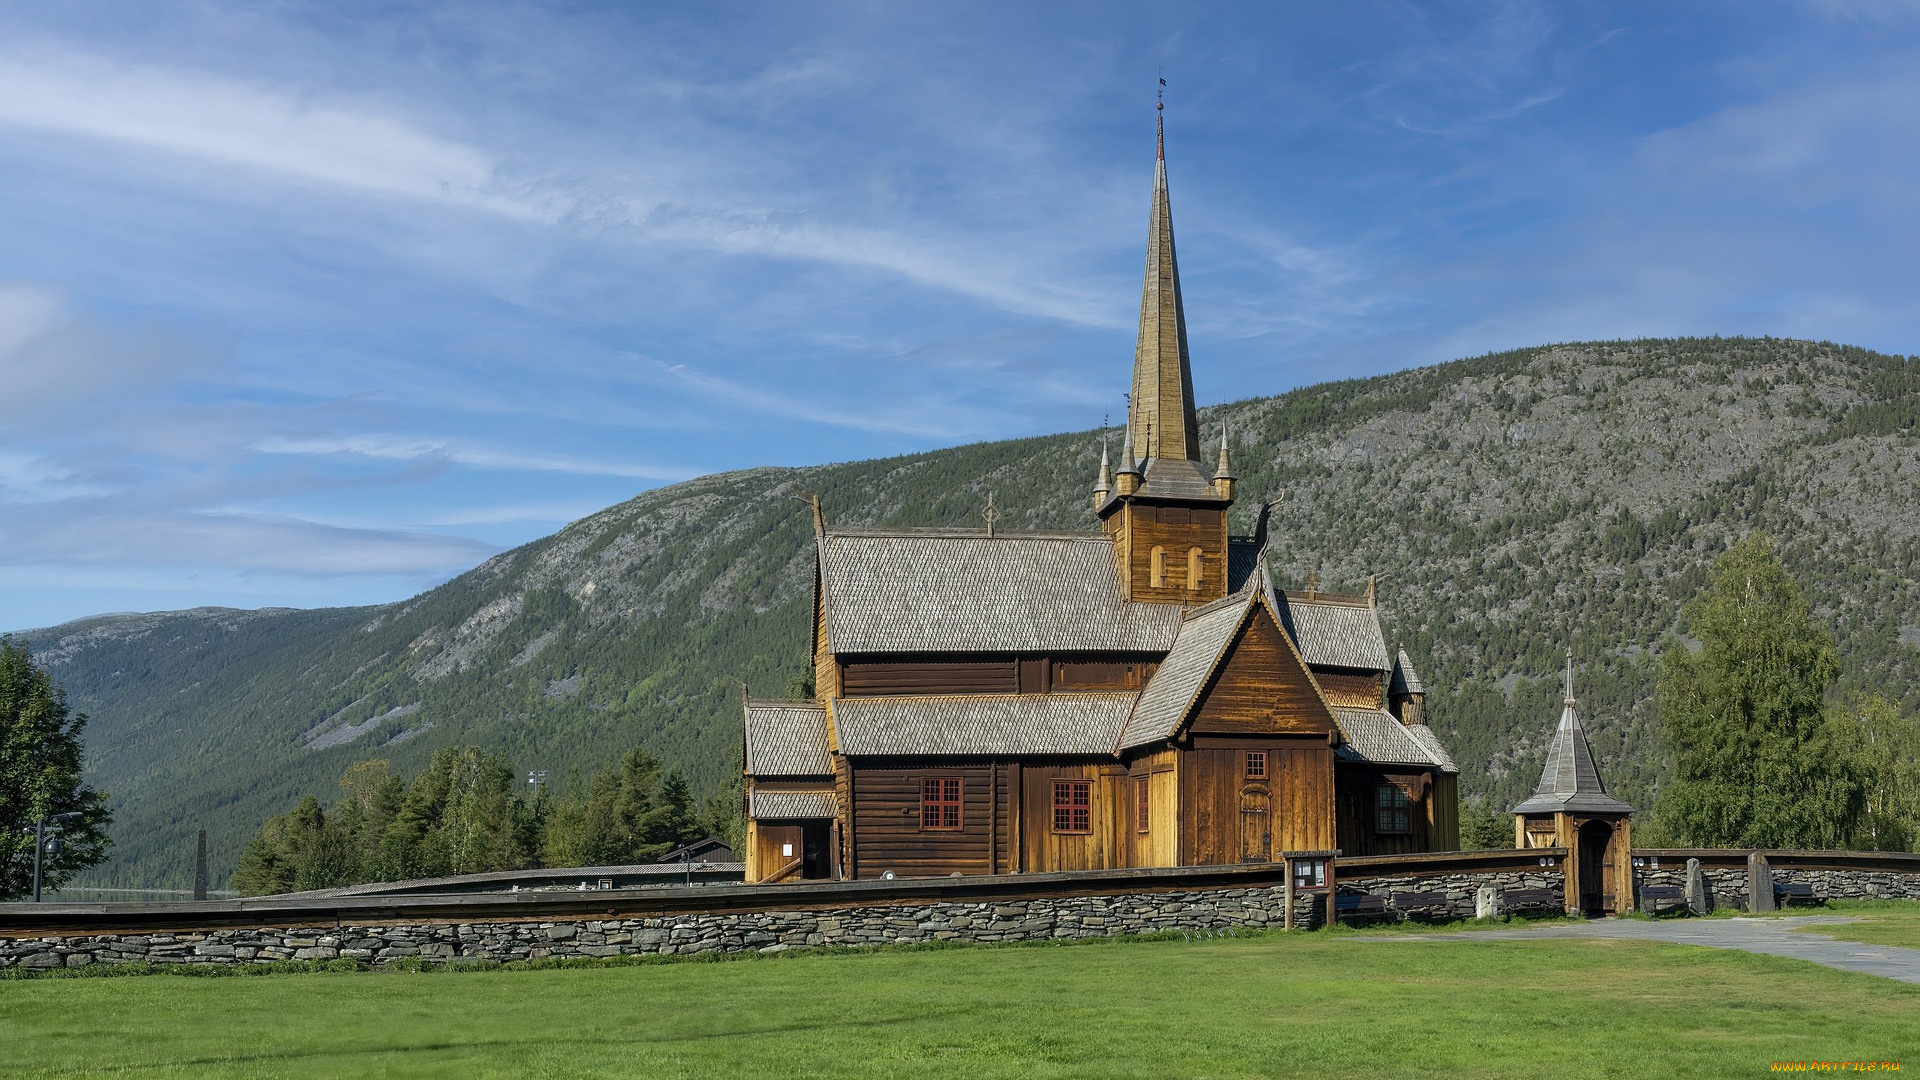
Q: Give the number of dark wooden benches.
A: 5